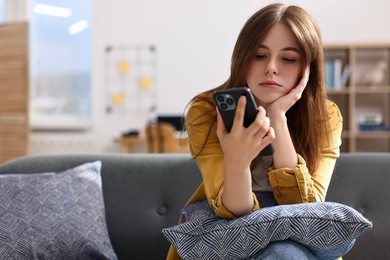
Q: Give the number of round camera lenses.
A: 3